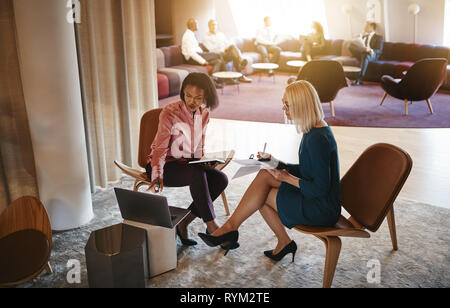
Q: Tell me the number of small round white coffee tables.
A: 4